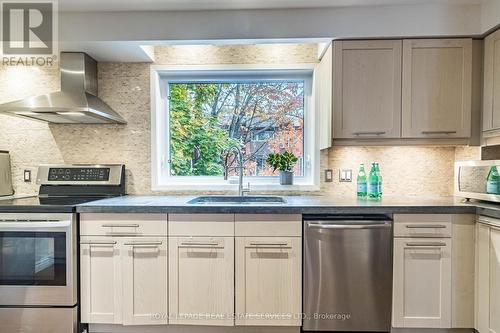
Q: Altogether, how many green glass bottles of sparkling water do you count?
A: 3